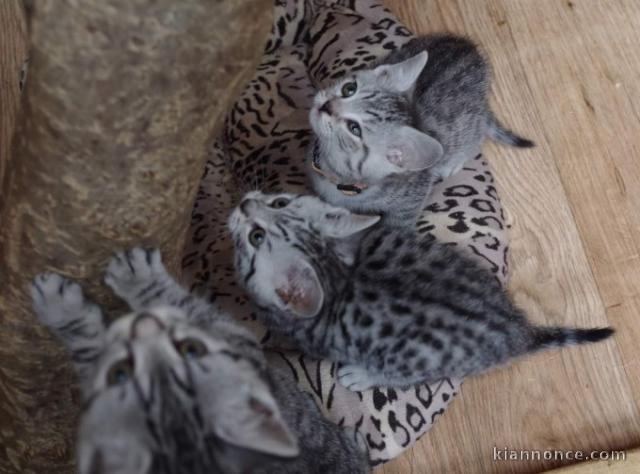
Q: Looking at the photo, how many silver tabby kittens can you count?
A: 3